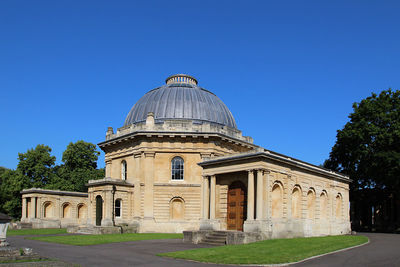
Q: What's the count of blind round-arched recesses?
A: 9